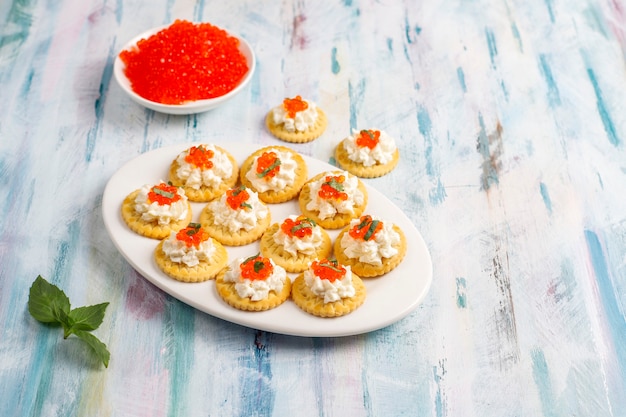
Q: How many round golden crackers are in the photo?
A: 12